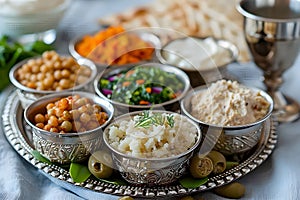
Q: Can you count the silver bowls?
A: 7